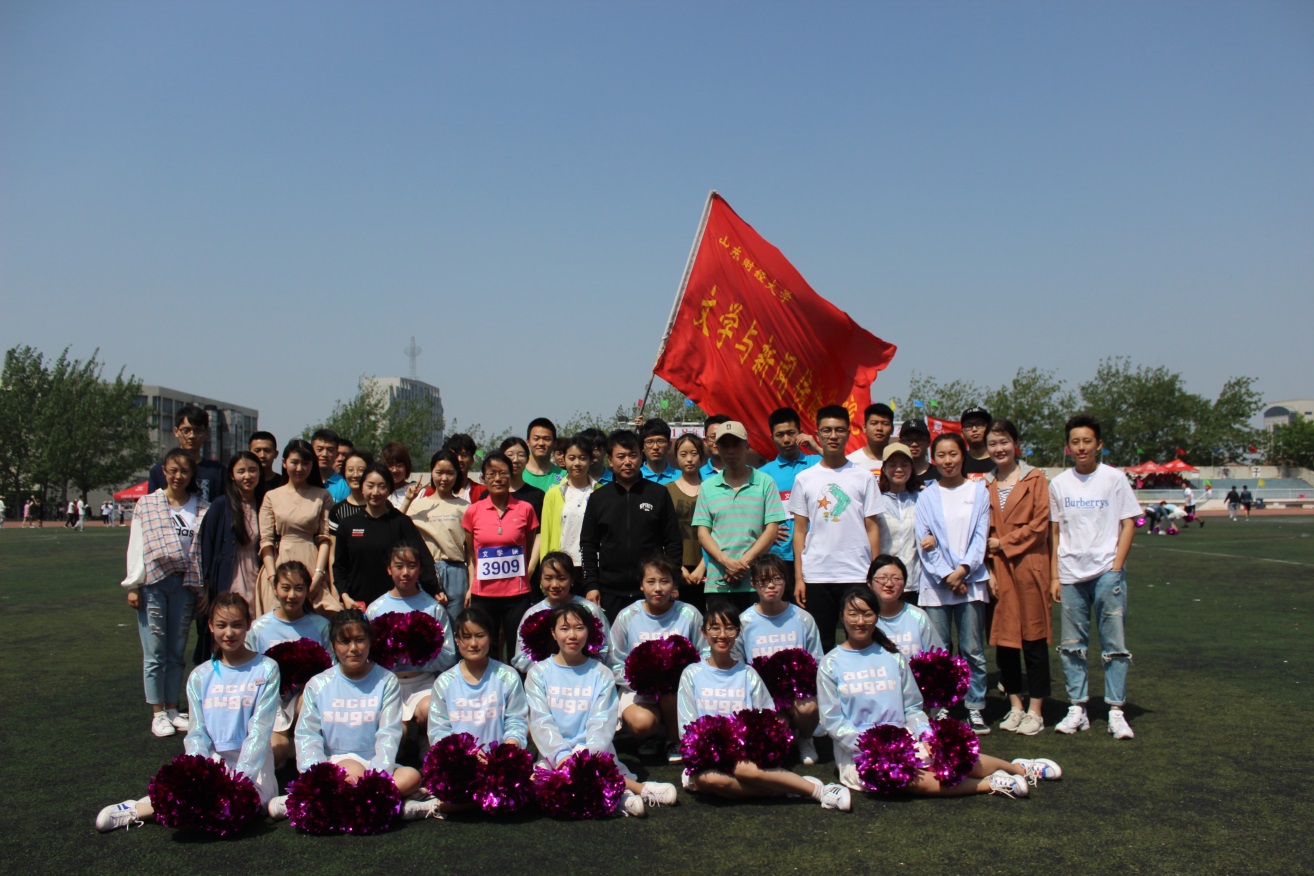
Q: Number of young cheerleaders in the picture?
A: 12